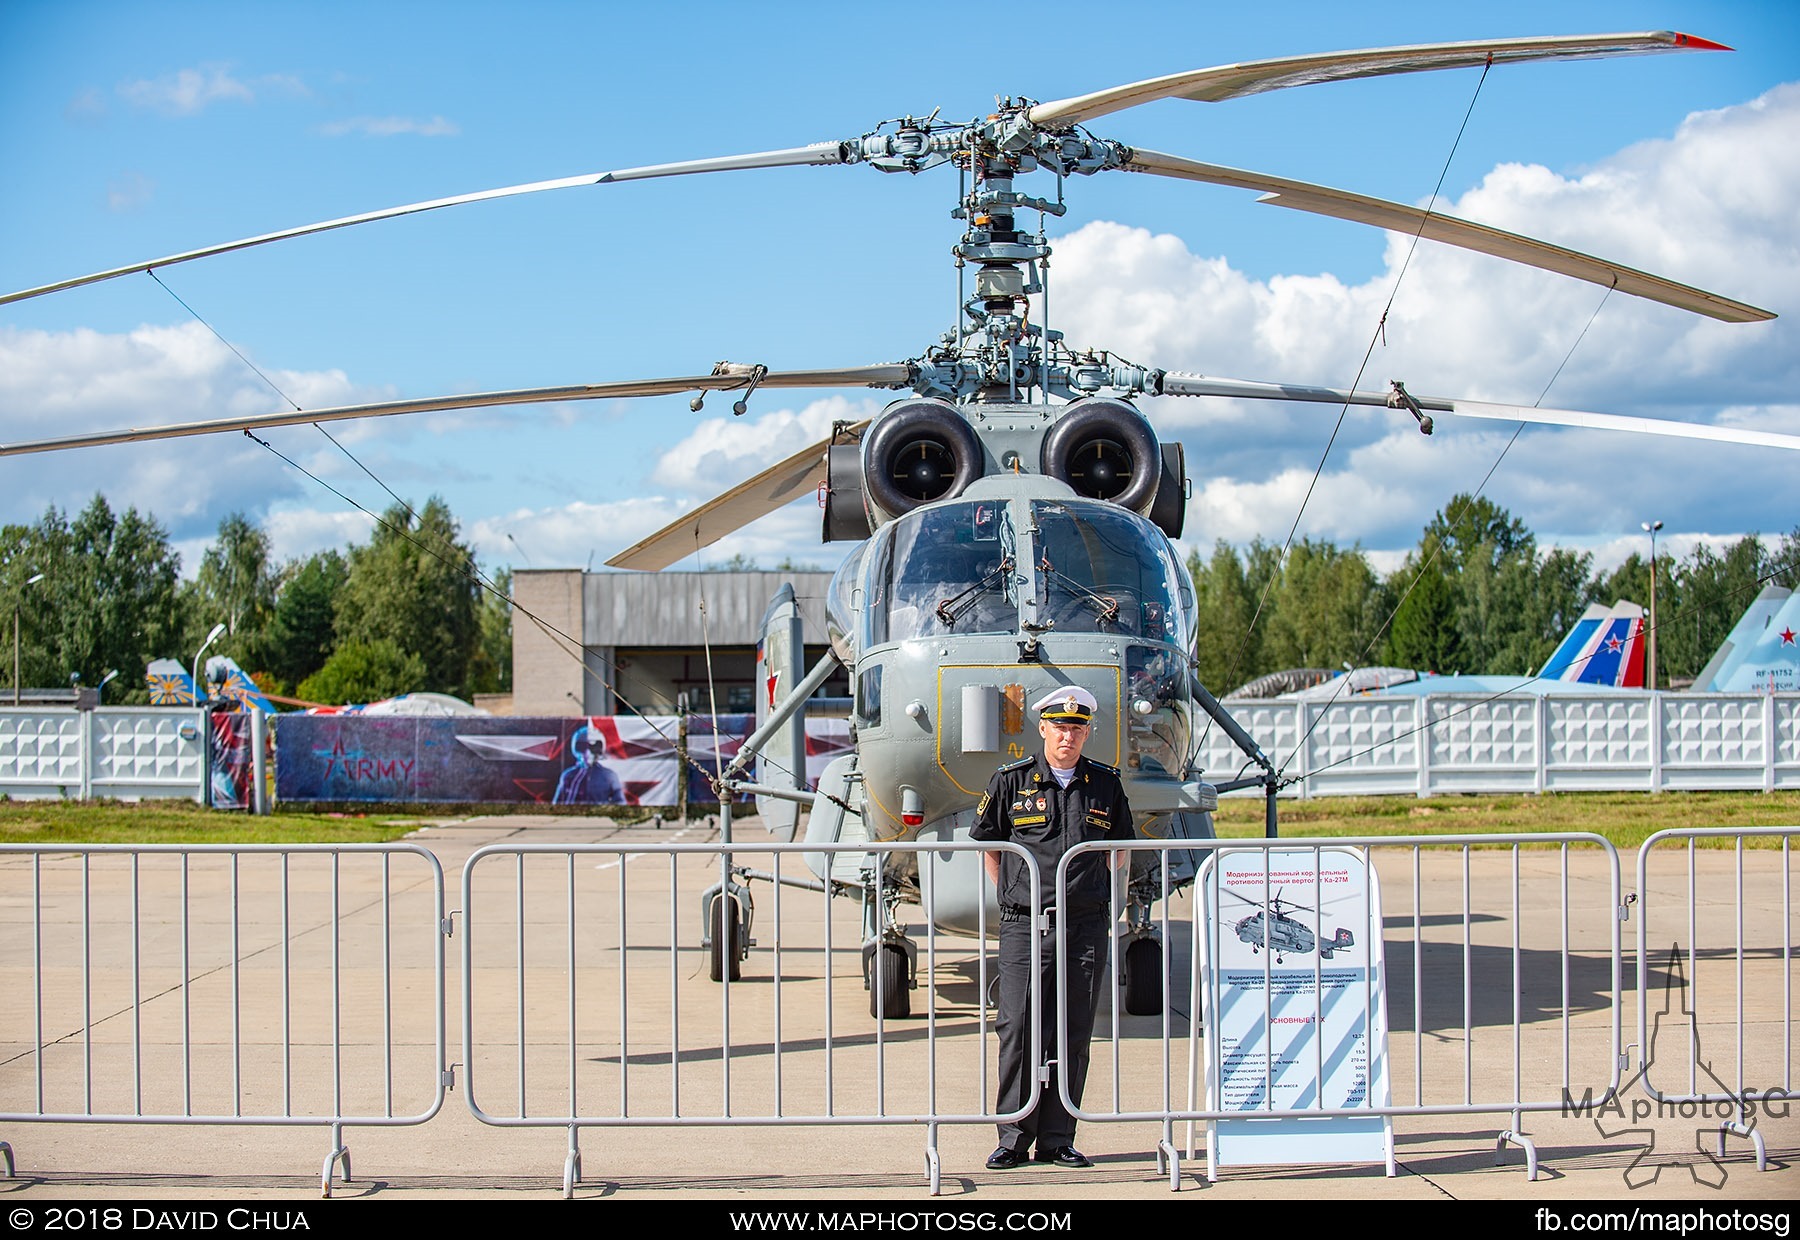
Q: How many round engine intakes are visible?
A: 2